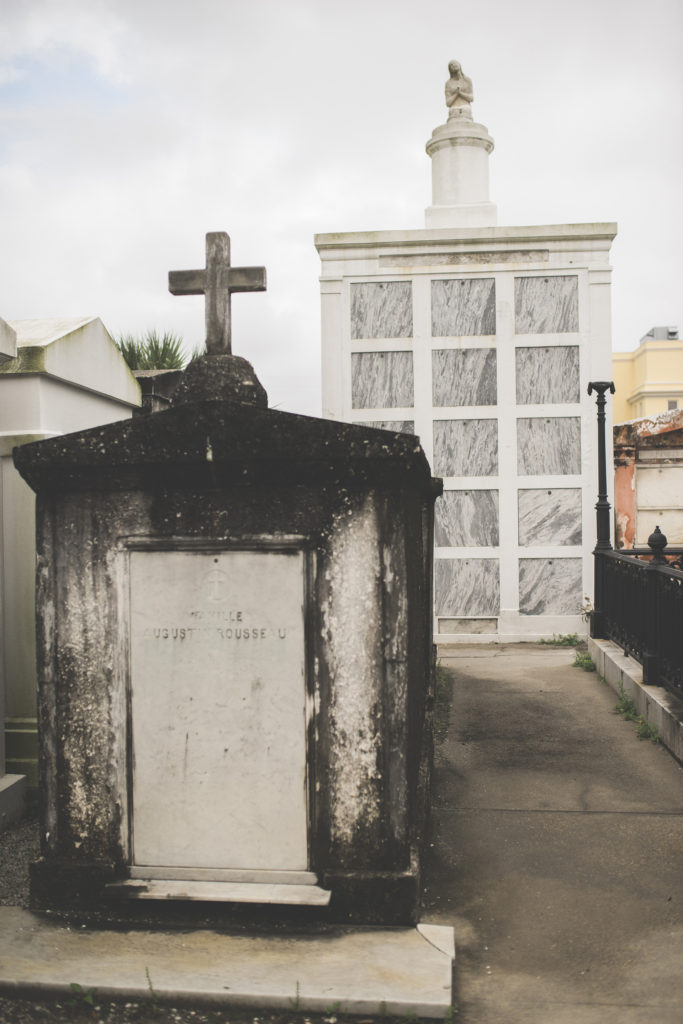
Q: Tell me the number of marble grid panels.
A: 13